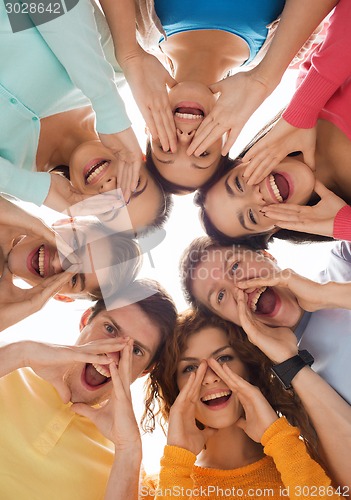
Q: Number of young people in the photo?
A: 7